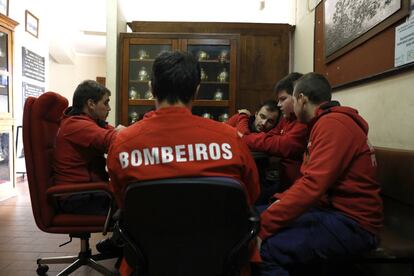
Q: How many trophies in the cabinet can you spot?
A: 12